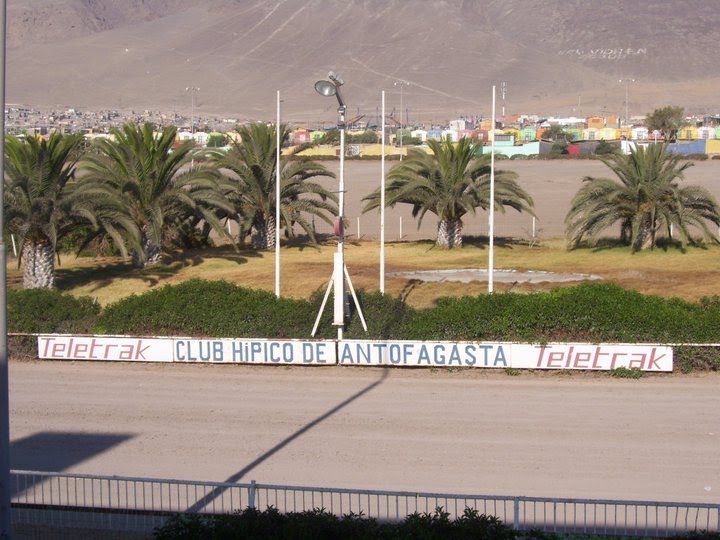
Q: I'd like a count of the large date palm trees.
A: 5